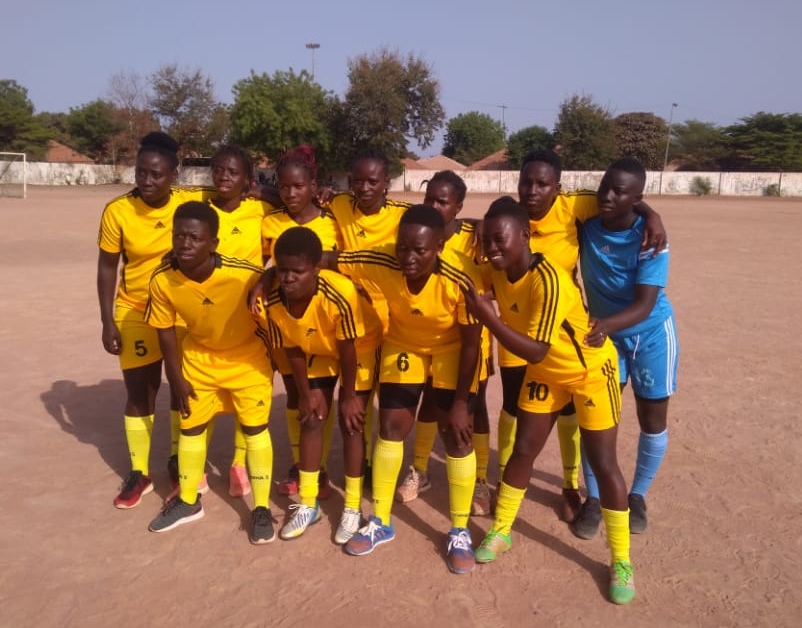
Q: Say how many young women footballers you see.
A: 11